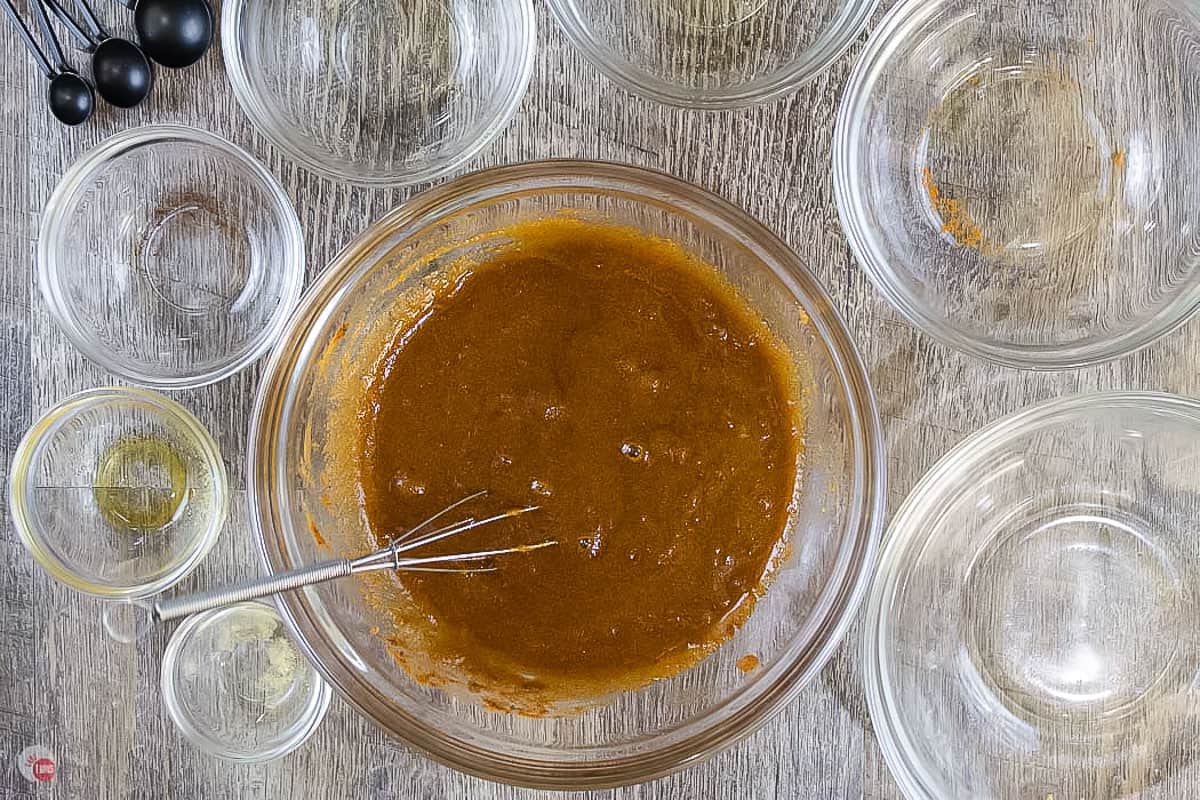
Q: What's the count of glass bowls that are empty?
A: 7